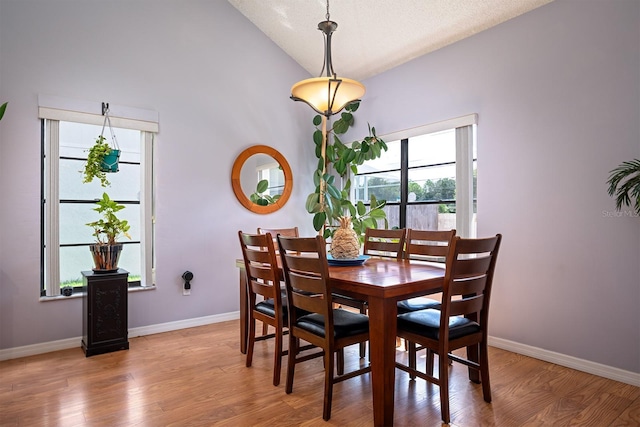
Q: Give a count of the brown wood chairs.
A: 6